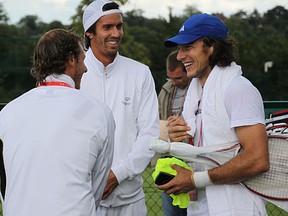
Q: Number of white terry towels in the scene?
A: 1